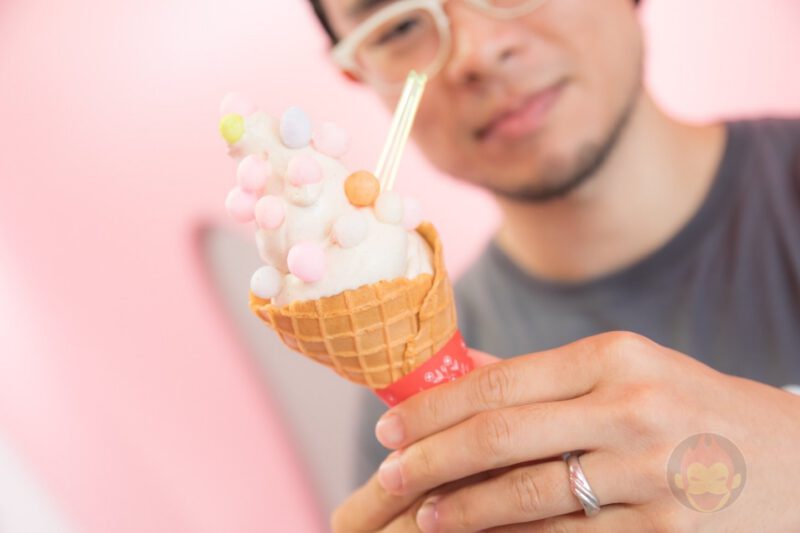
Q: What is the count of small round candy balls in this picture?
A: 14